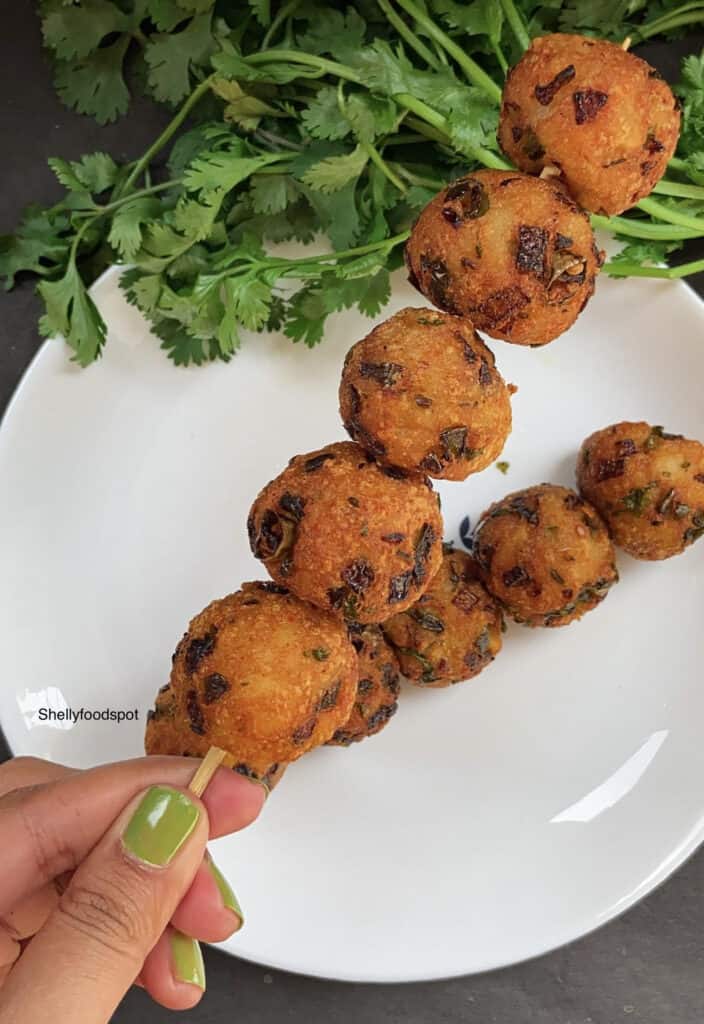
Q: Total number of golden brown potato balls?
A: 10